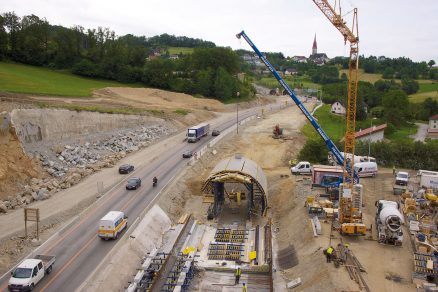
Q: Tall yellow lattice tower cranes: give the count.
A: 1